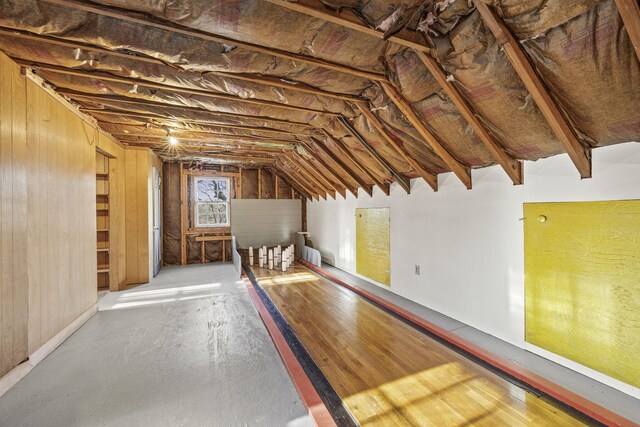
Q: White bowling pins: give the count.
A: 10